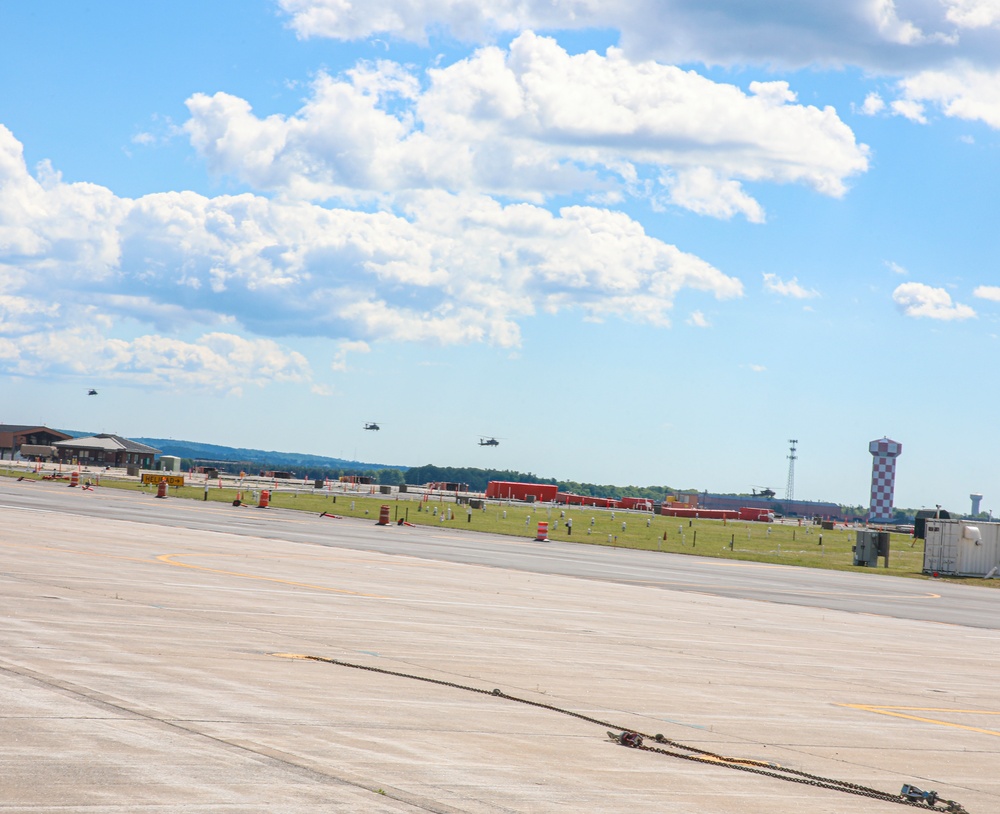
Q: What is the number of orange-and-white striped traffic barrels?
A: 5